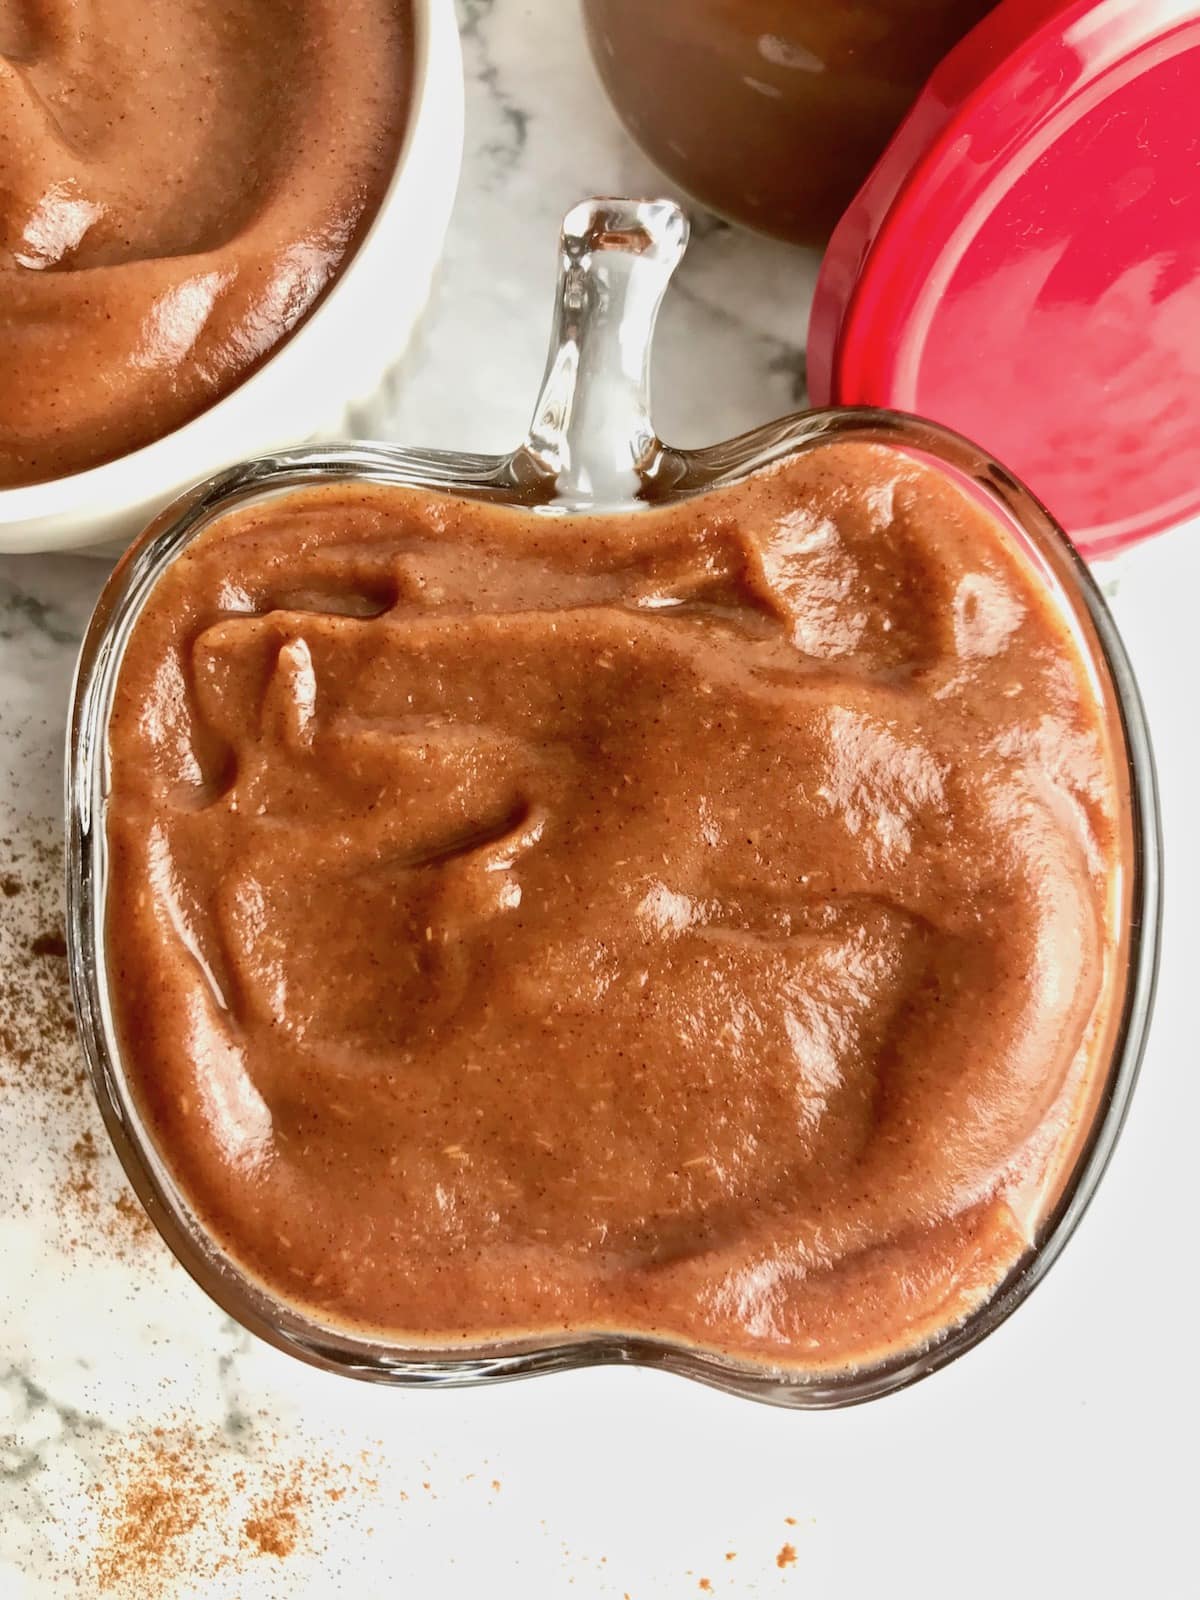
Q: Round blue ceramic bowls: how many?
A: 0